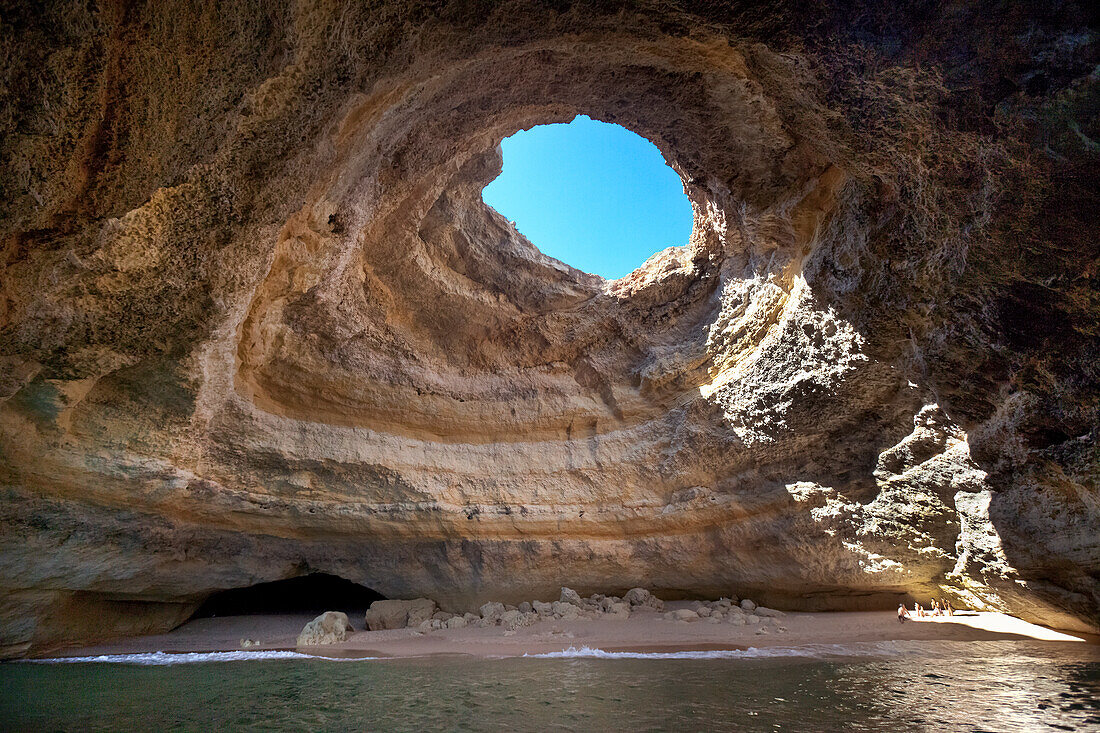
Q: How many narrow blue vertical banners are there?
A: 0